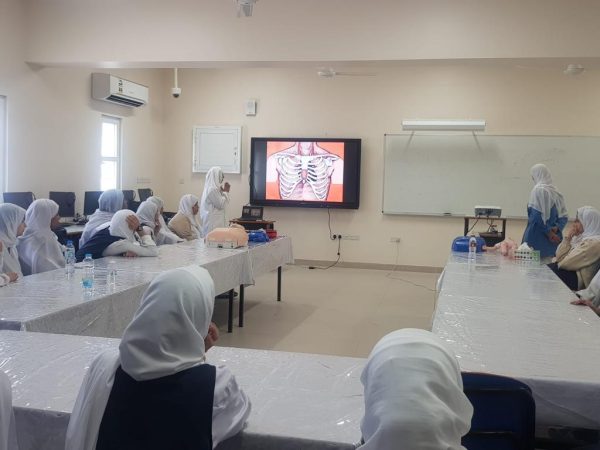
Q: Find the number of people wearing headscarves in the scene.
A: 12